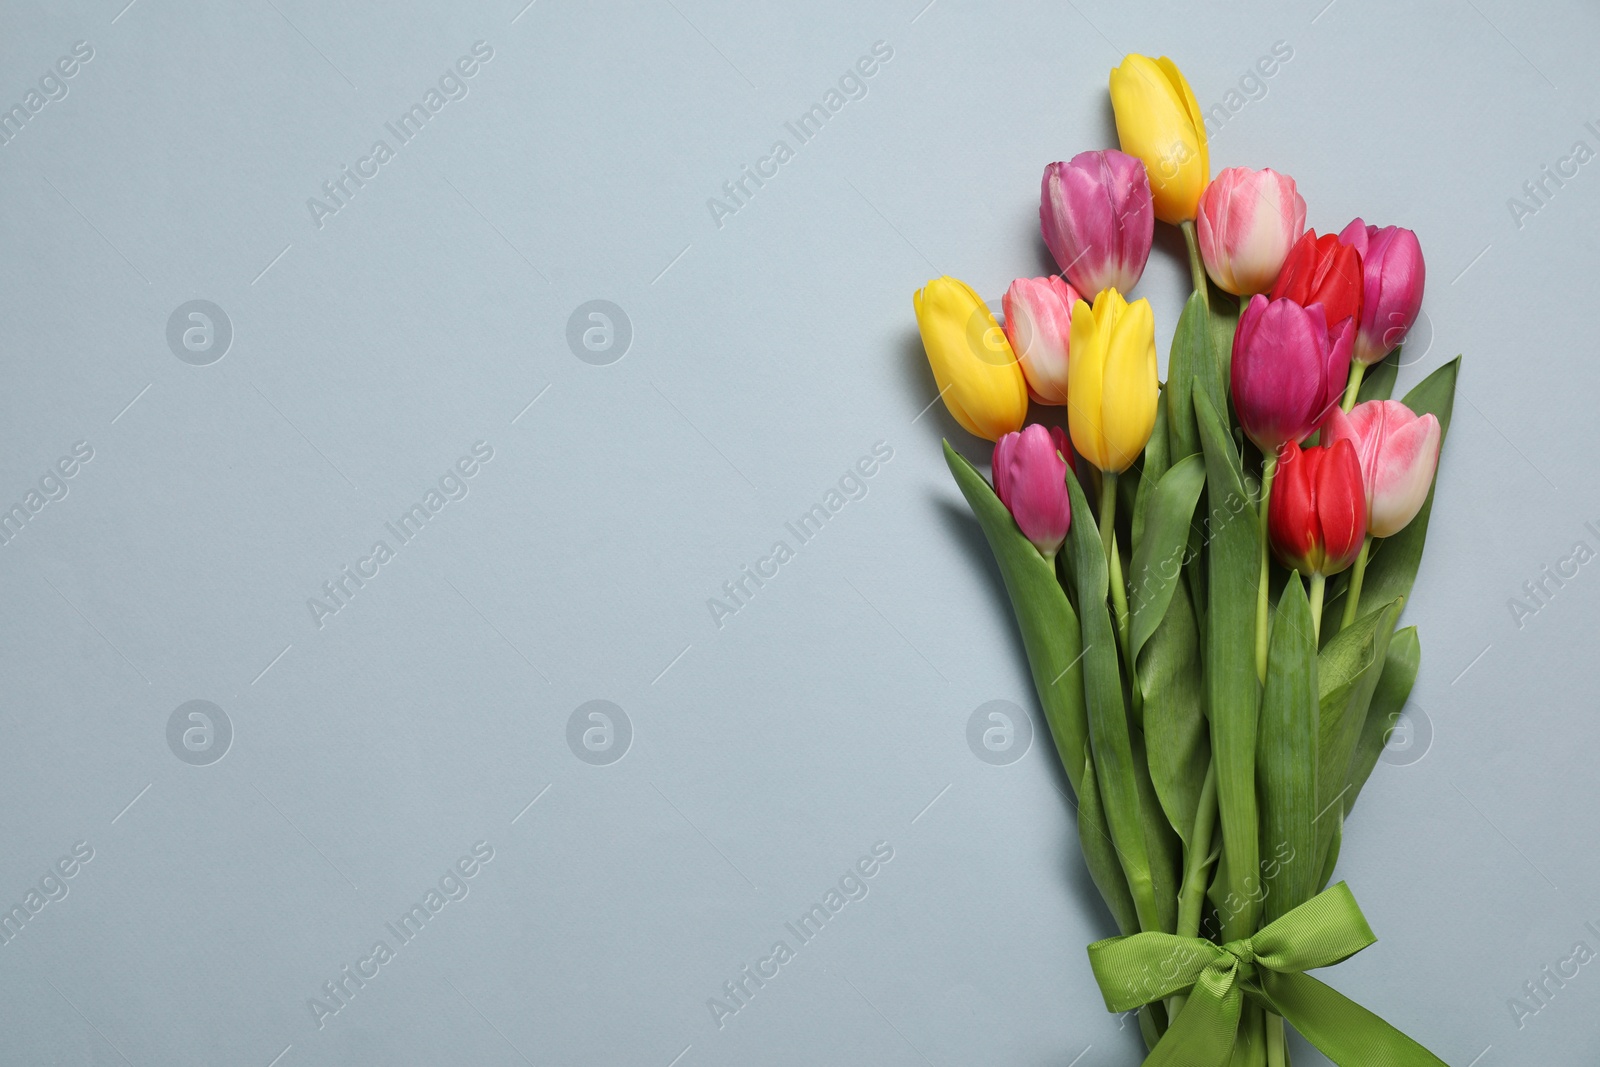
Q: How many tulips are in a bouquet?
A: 12